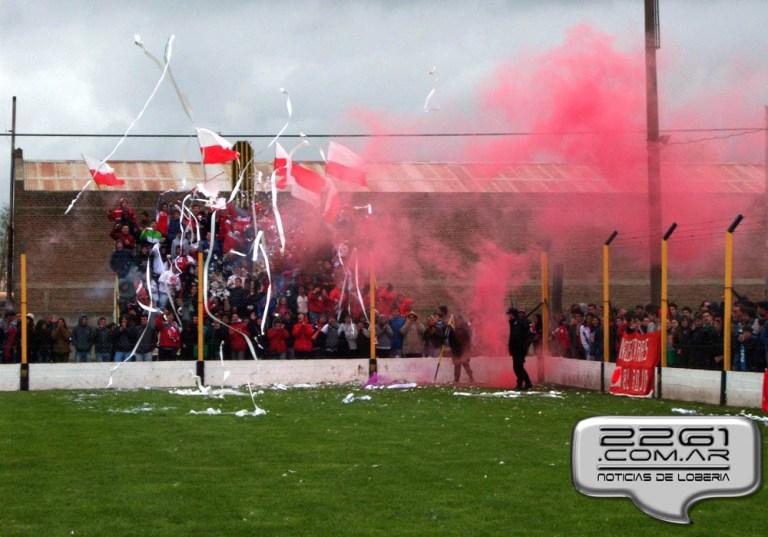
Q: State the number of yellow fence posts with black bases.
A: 7